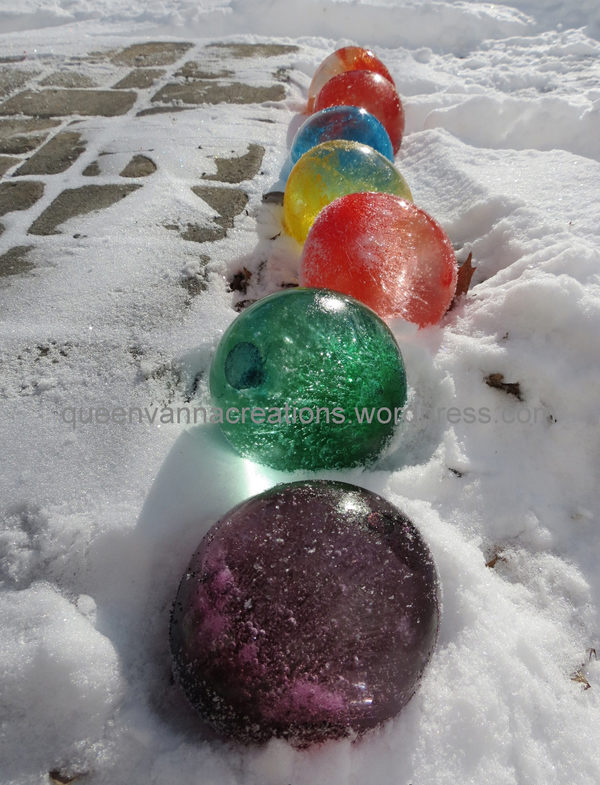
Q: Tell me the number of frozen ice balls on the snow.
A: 7